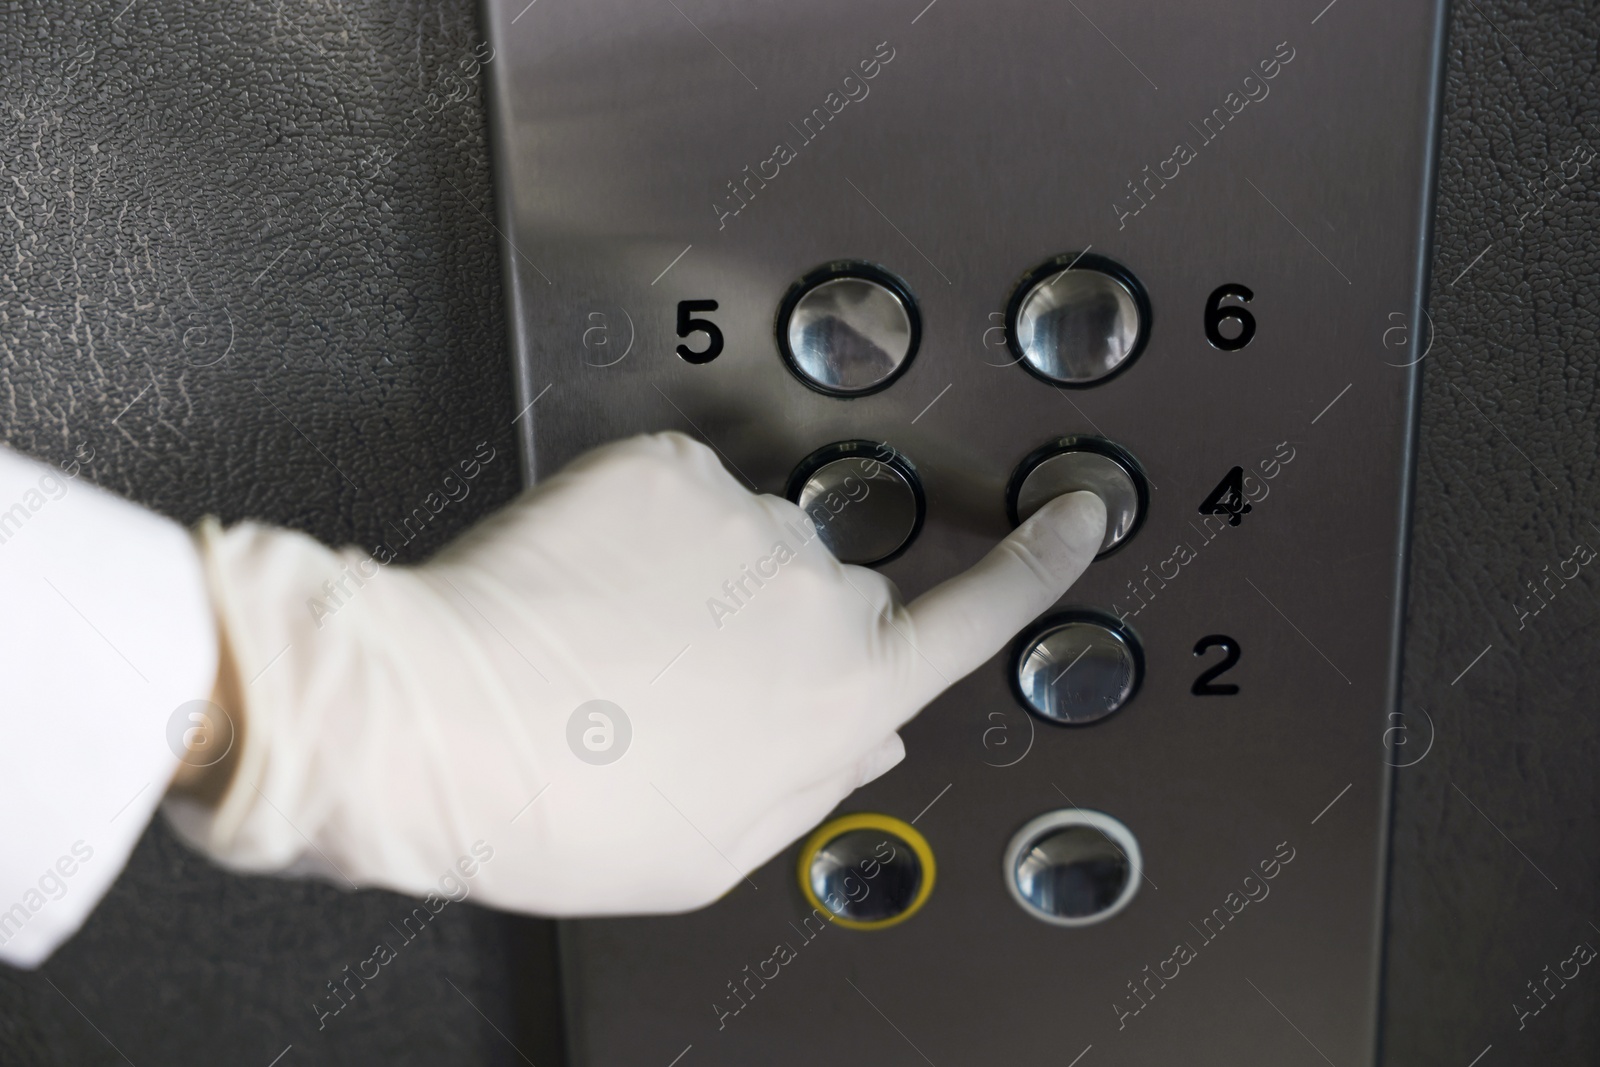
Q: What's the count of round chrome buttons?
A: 7